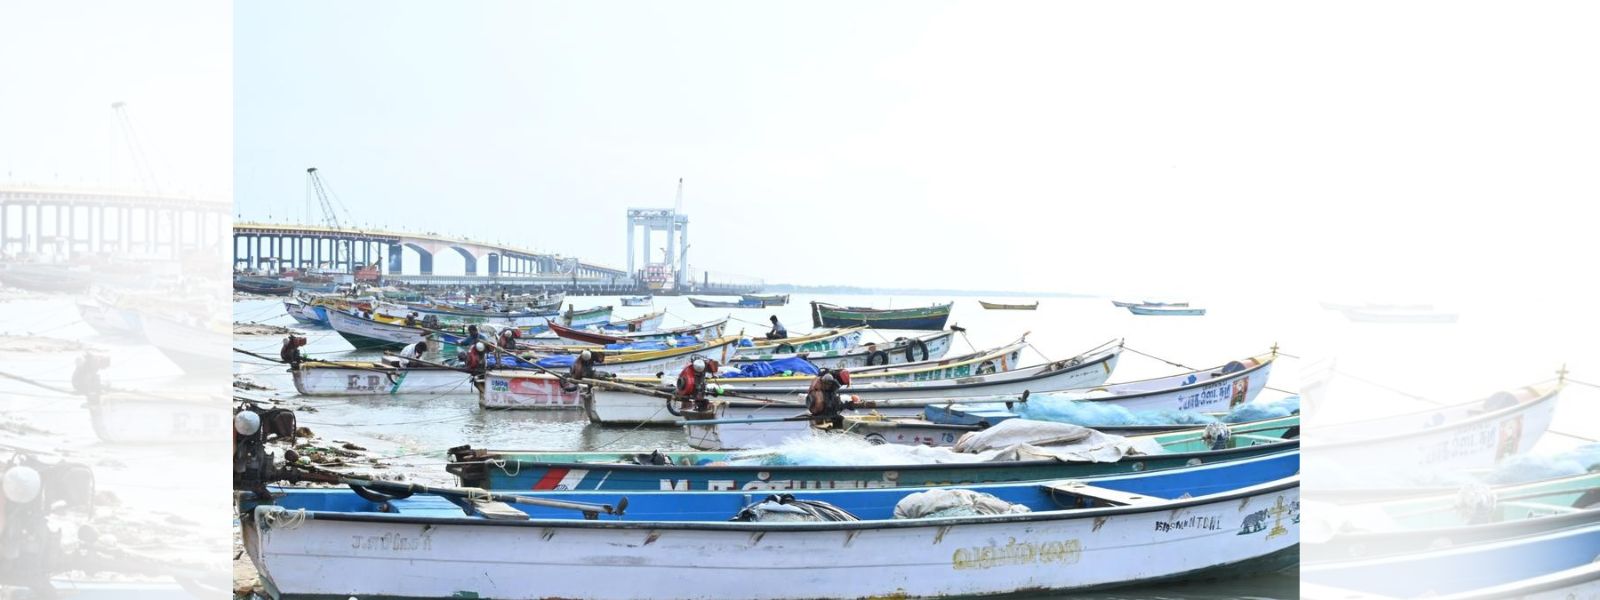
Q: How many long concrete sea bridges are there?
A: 1